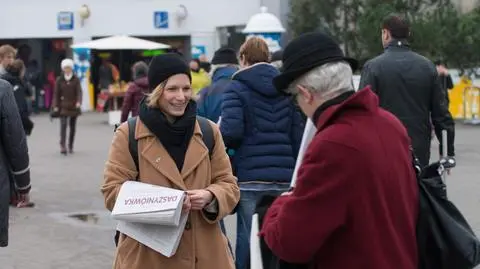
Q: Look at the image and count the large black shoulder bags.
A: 1